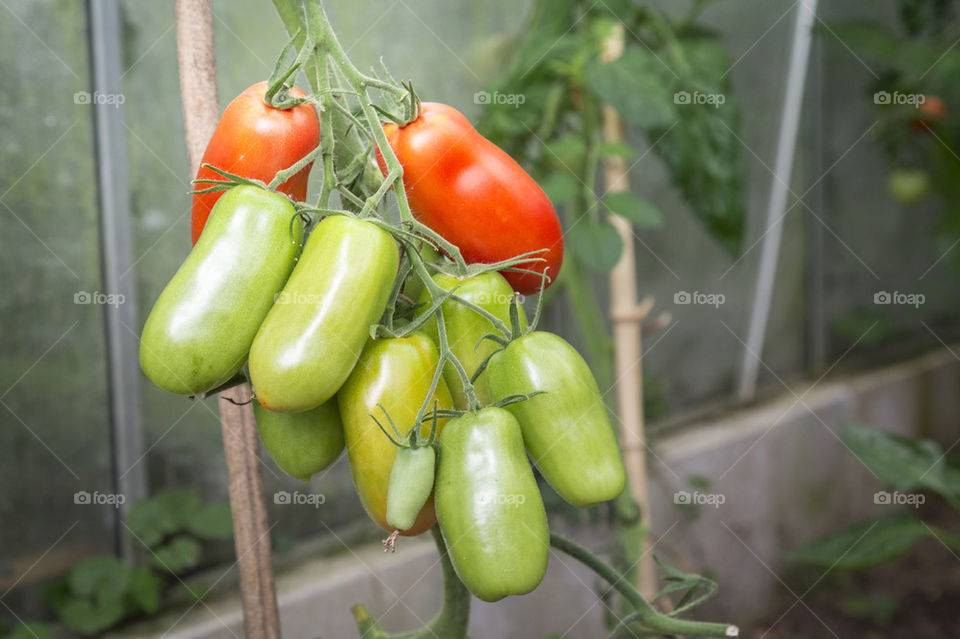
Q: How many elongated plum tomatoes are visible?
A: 10